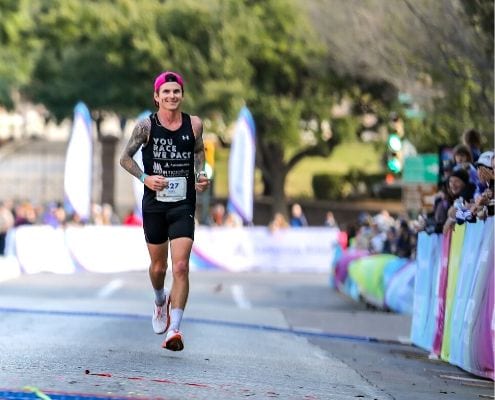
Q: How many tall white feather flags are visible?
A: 3